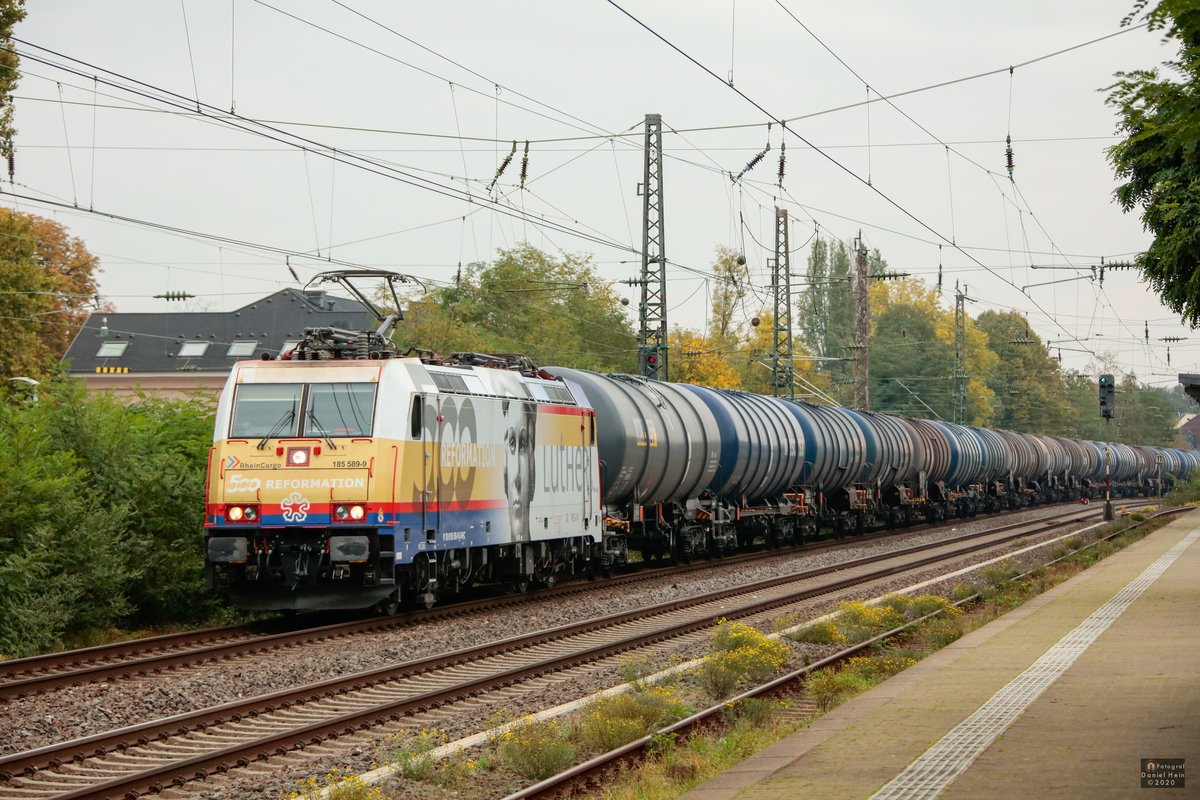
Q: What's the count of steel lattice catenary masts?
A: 4